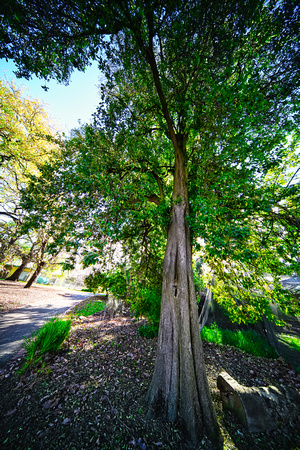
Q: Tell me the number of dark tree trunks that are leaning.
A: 2